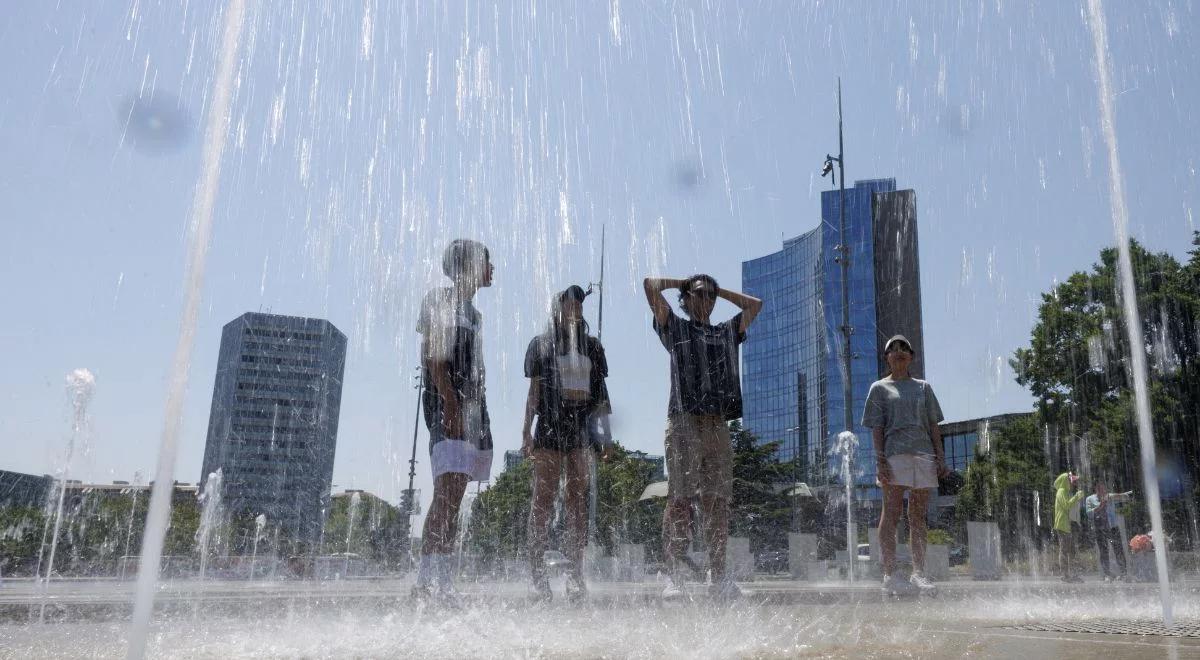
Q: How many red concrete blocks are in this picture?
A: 0